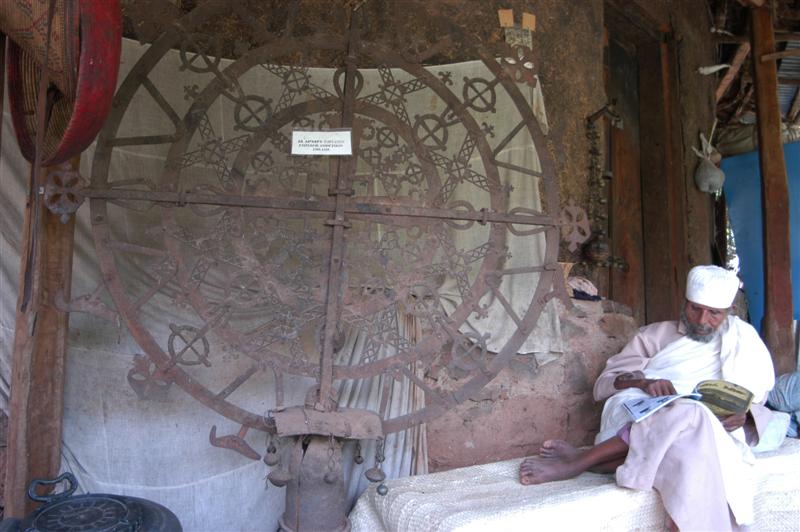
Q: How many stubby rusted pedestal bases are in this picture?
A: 1